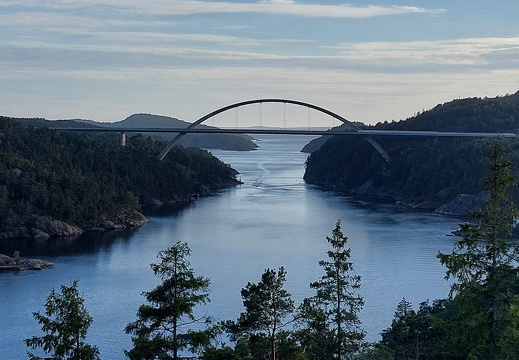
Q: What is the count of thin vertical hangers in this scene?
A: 6